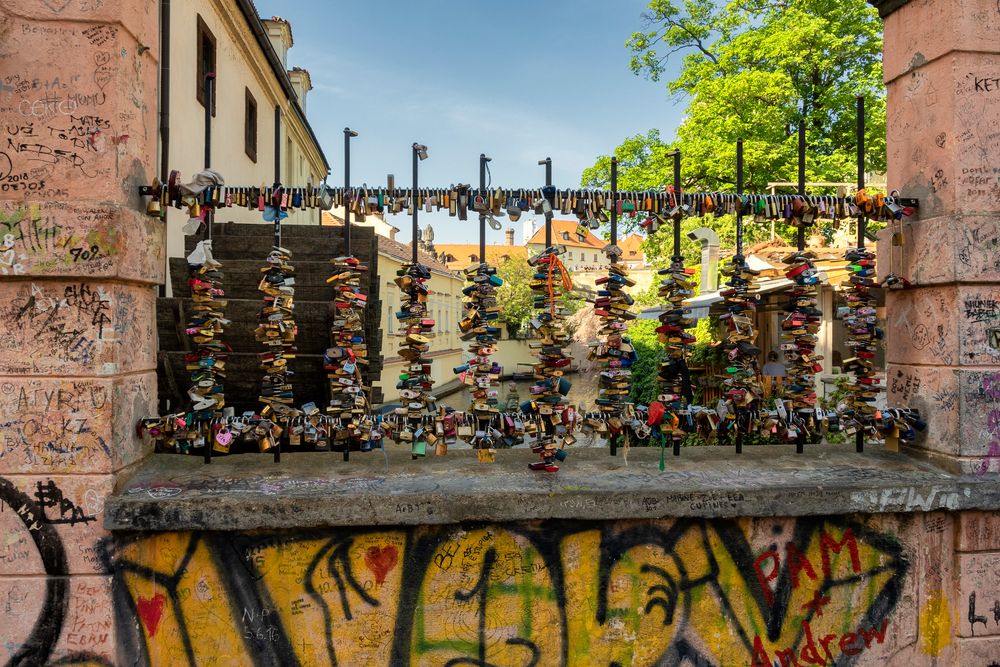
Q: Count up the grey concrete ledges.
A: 1